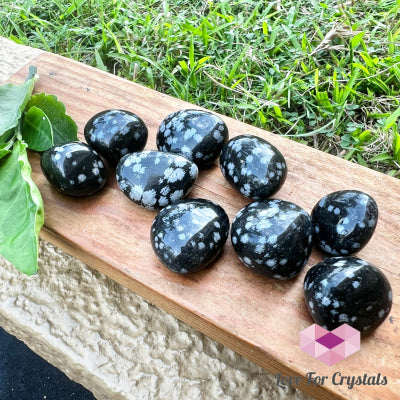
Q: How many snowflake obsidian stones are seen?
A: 9